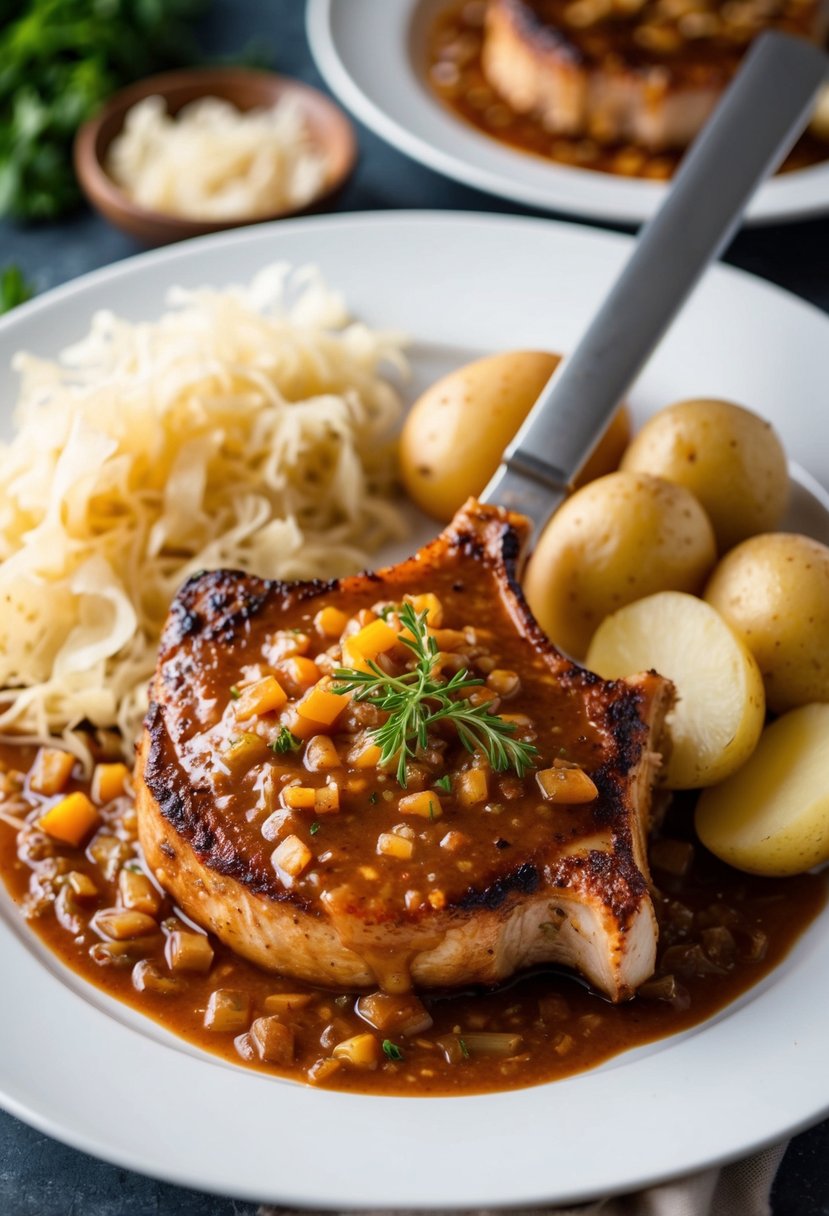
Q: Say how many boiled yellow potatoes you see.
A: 6